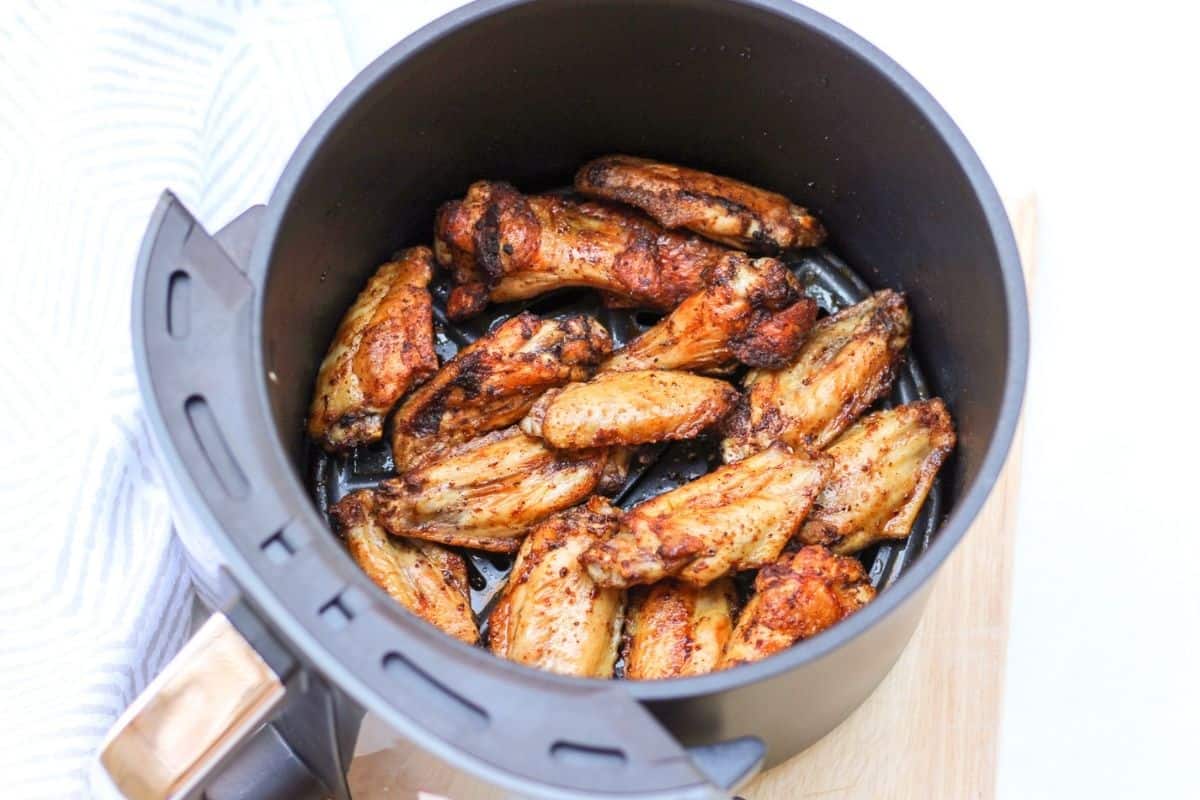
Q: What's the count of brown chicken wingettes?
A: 14